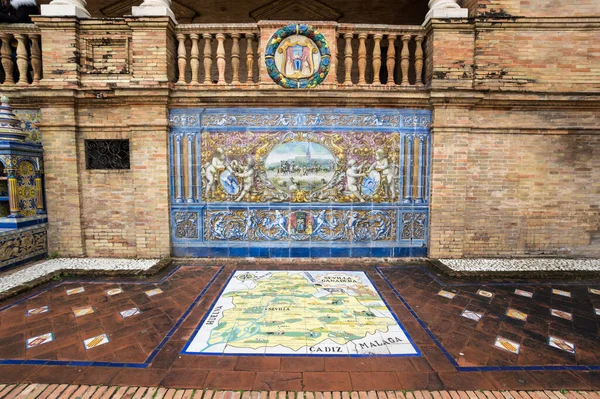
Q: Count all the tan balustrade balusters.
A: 15